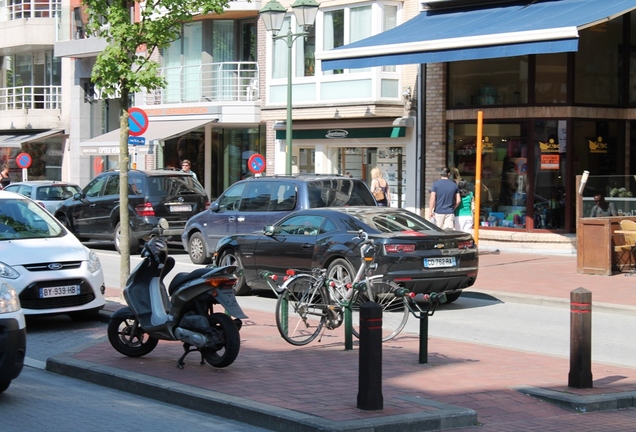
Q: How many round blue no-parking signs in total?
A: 3